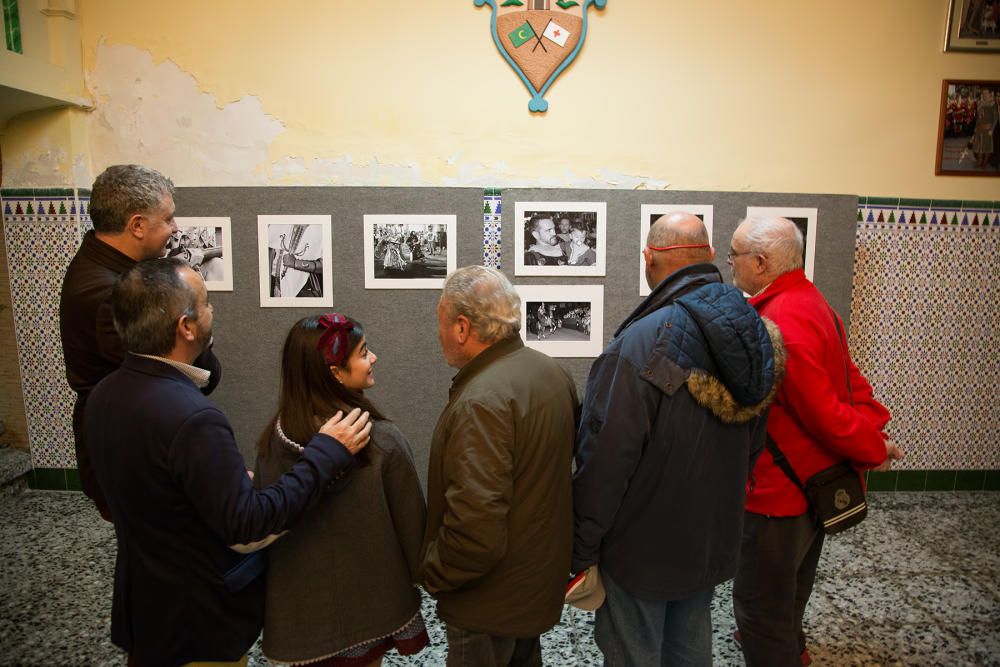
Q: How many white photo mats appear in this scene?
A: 7